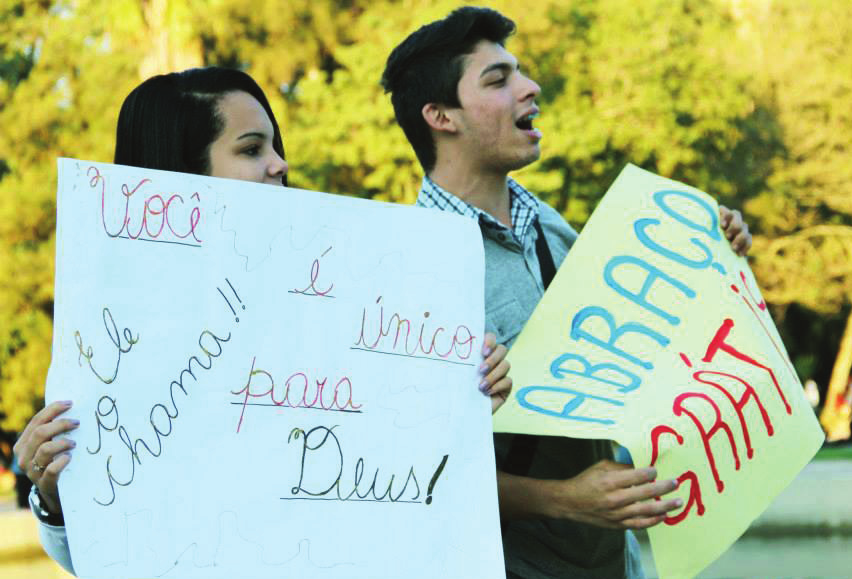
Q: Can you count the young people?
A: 2